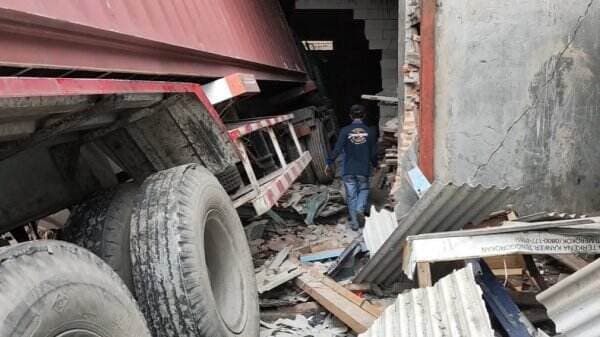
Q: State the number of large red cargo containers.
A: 1